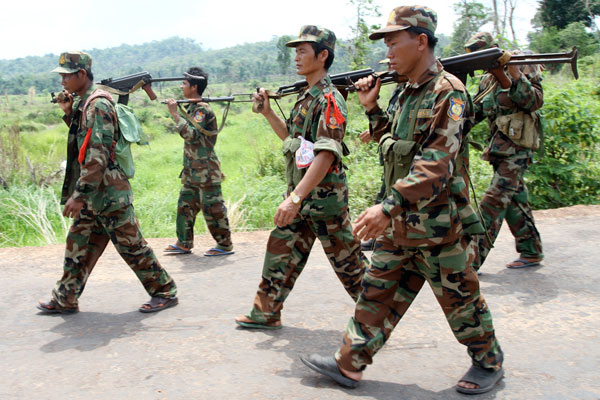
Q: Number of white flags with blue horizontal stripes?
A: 0